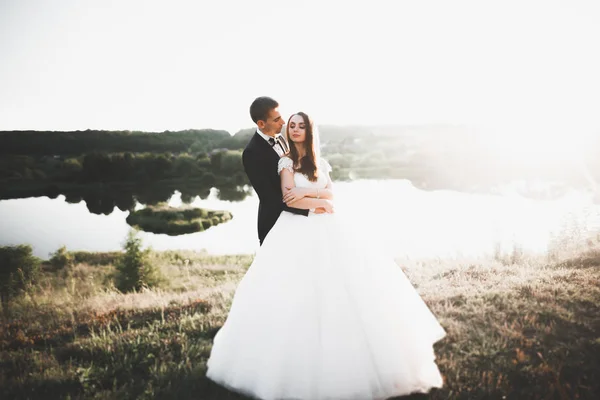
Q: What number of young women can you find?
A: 1